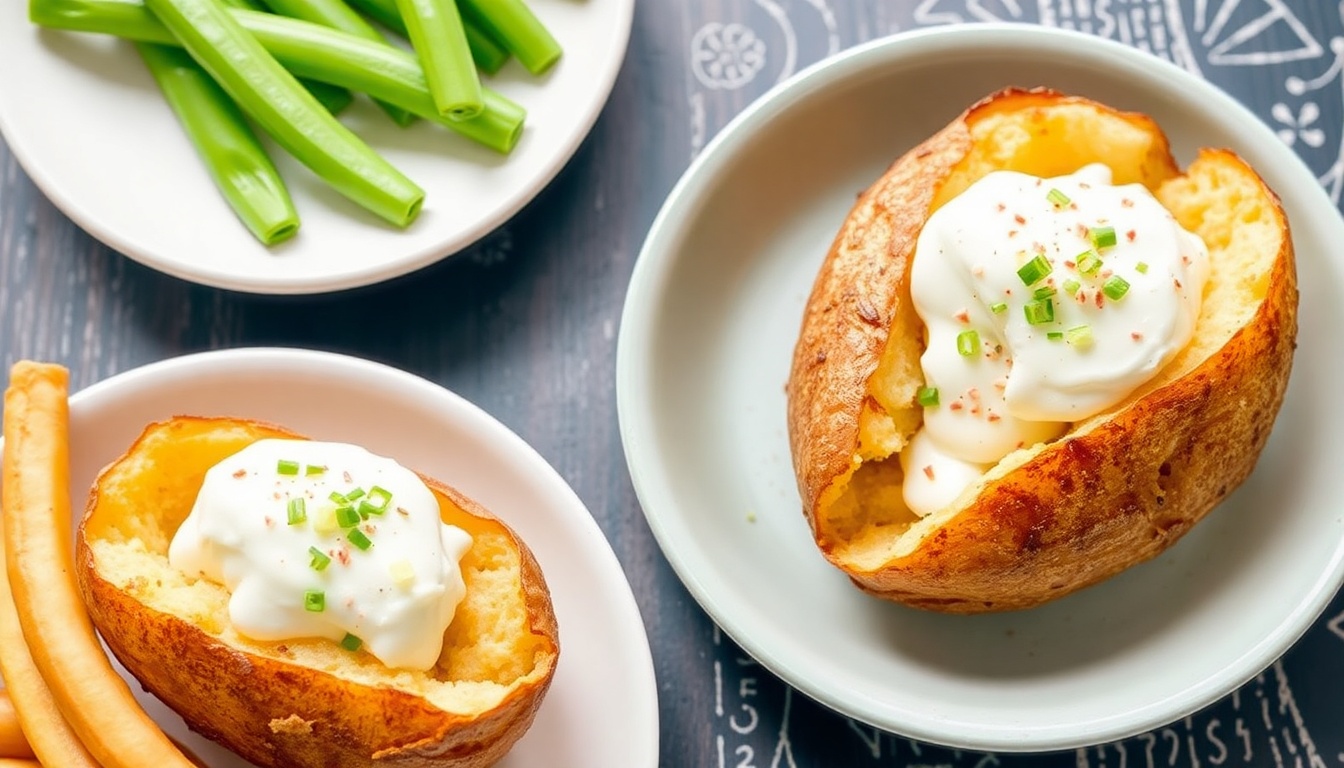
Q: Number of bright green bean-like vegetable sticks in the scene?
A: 8